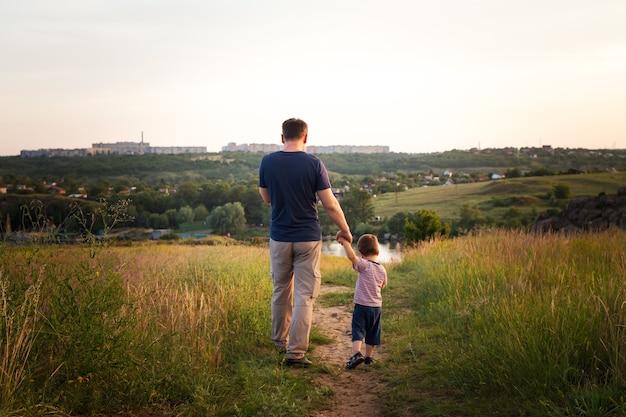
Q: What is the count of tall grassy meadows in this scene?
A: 2